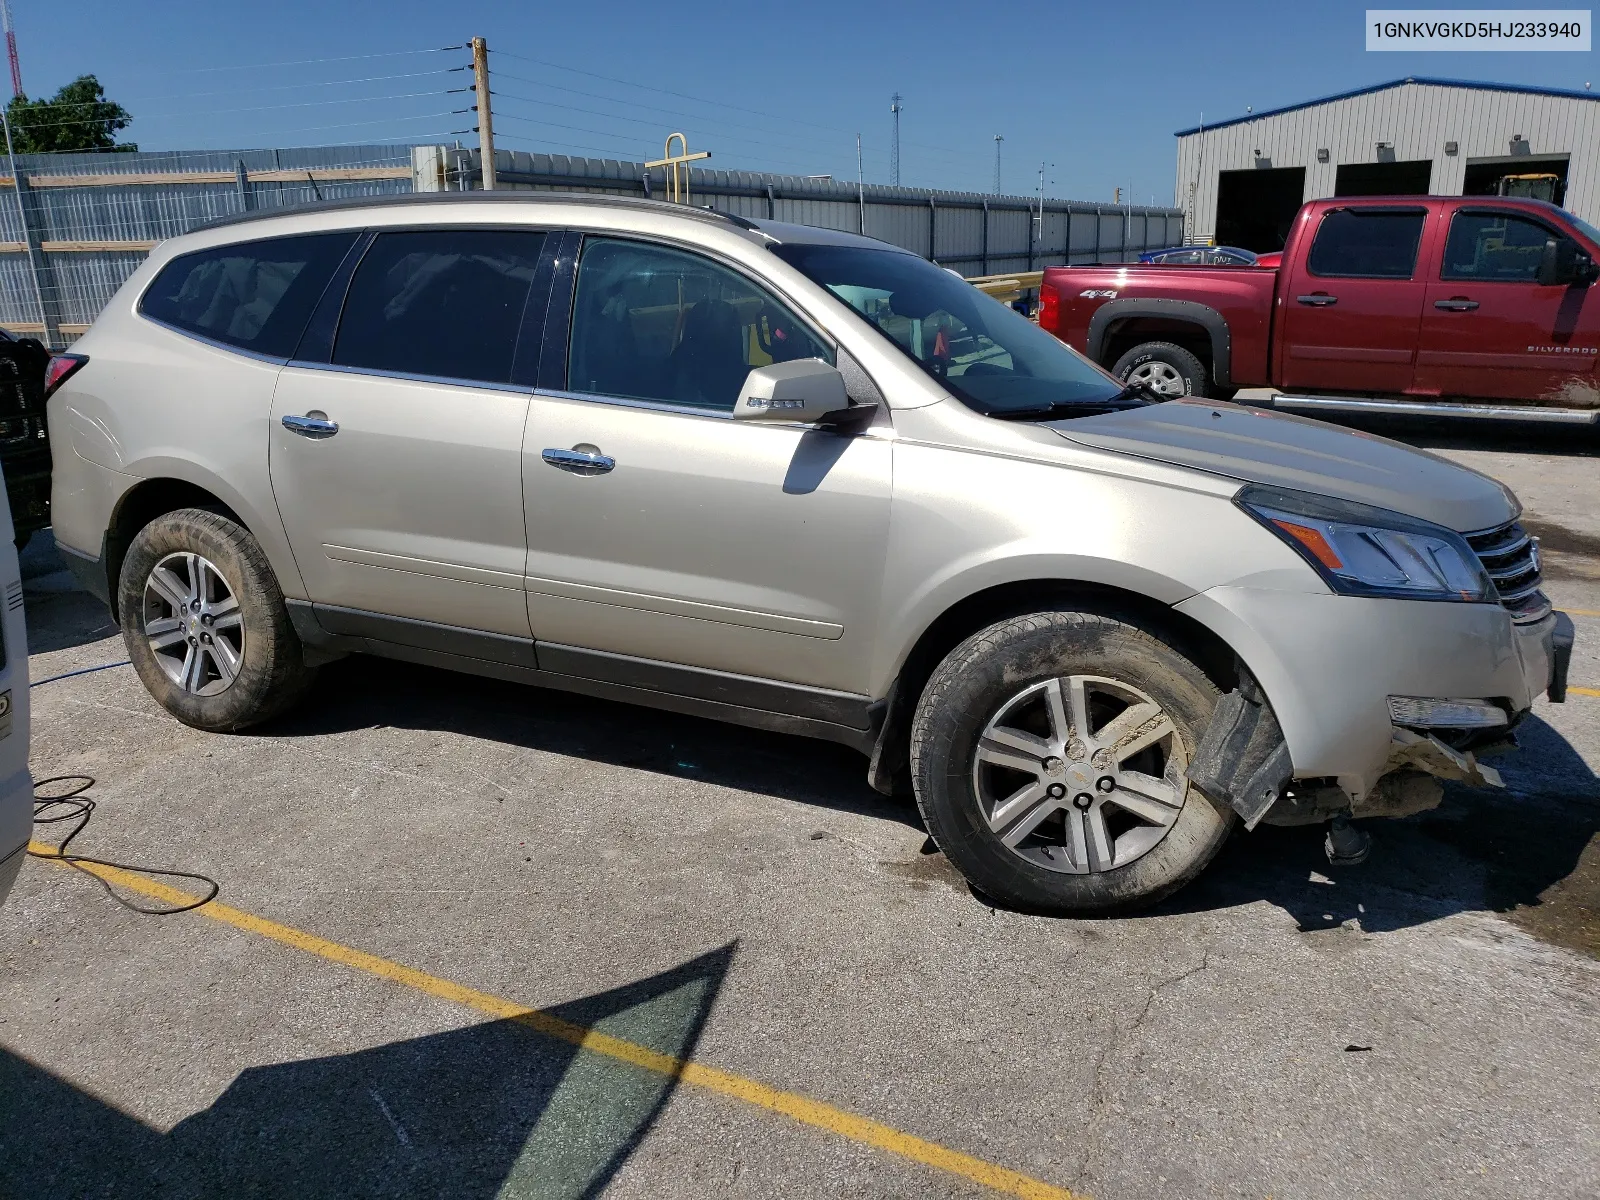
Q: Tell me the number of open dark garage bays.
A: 3